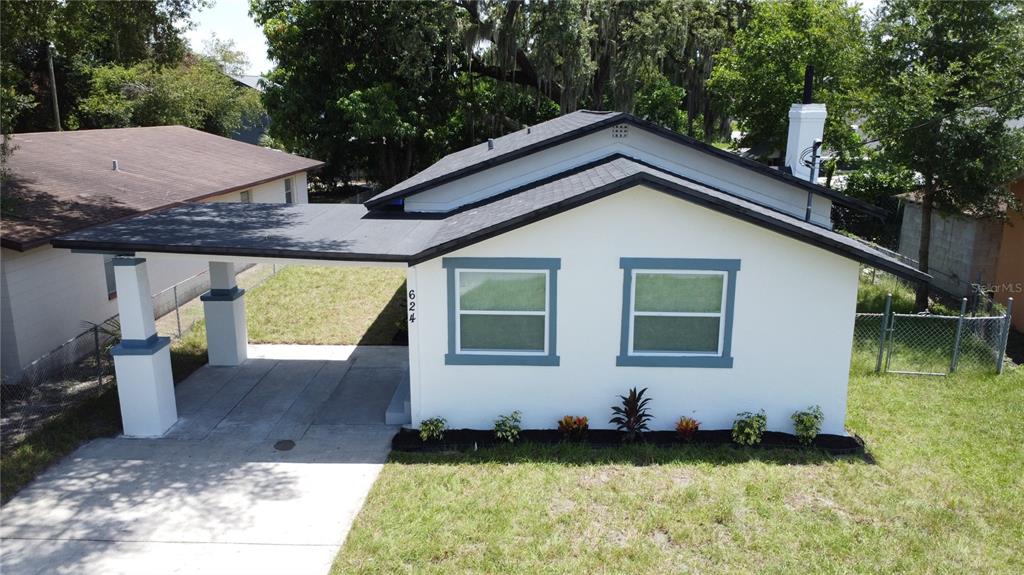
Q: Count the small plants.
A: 7